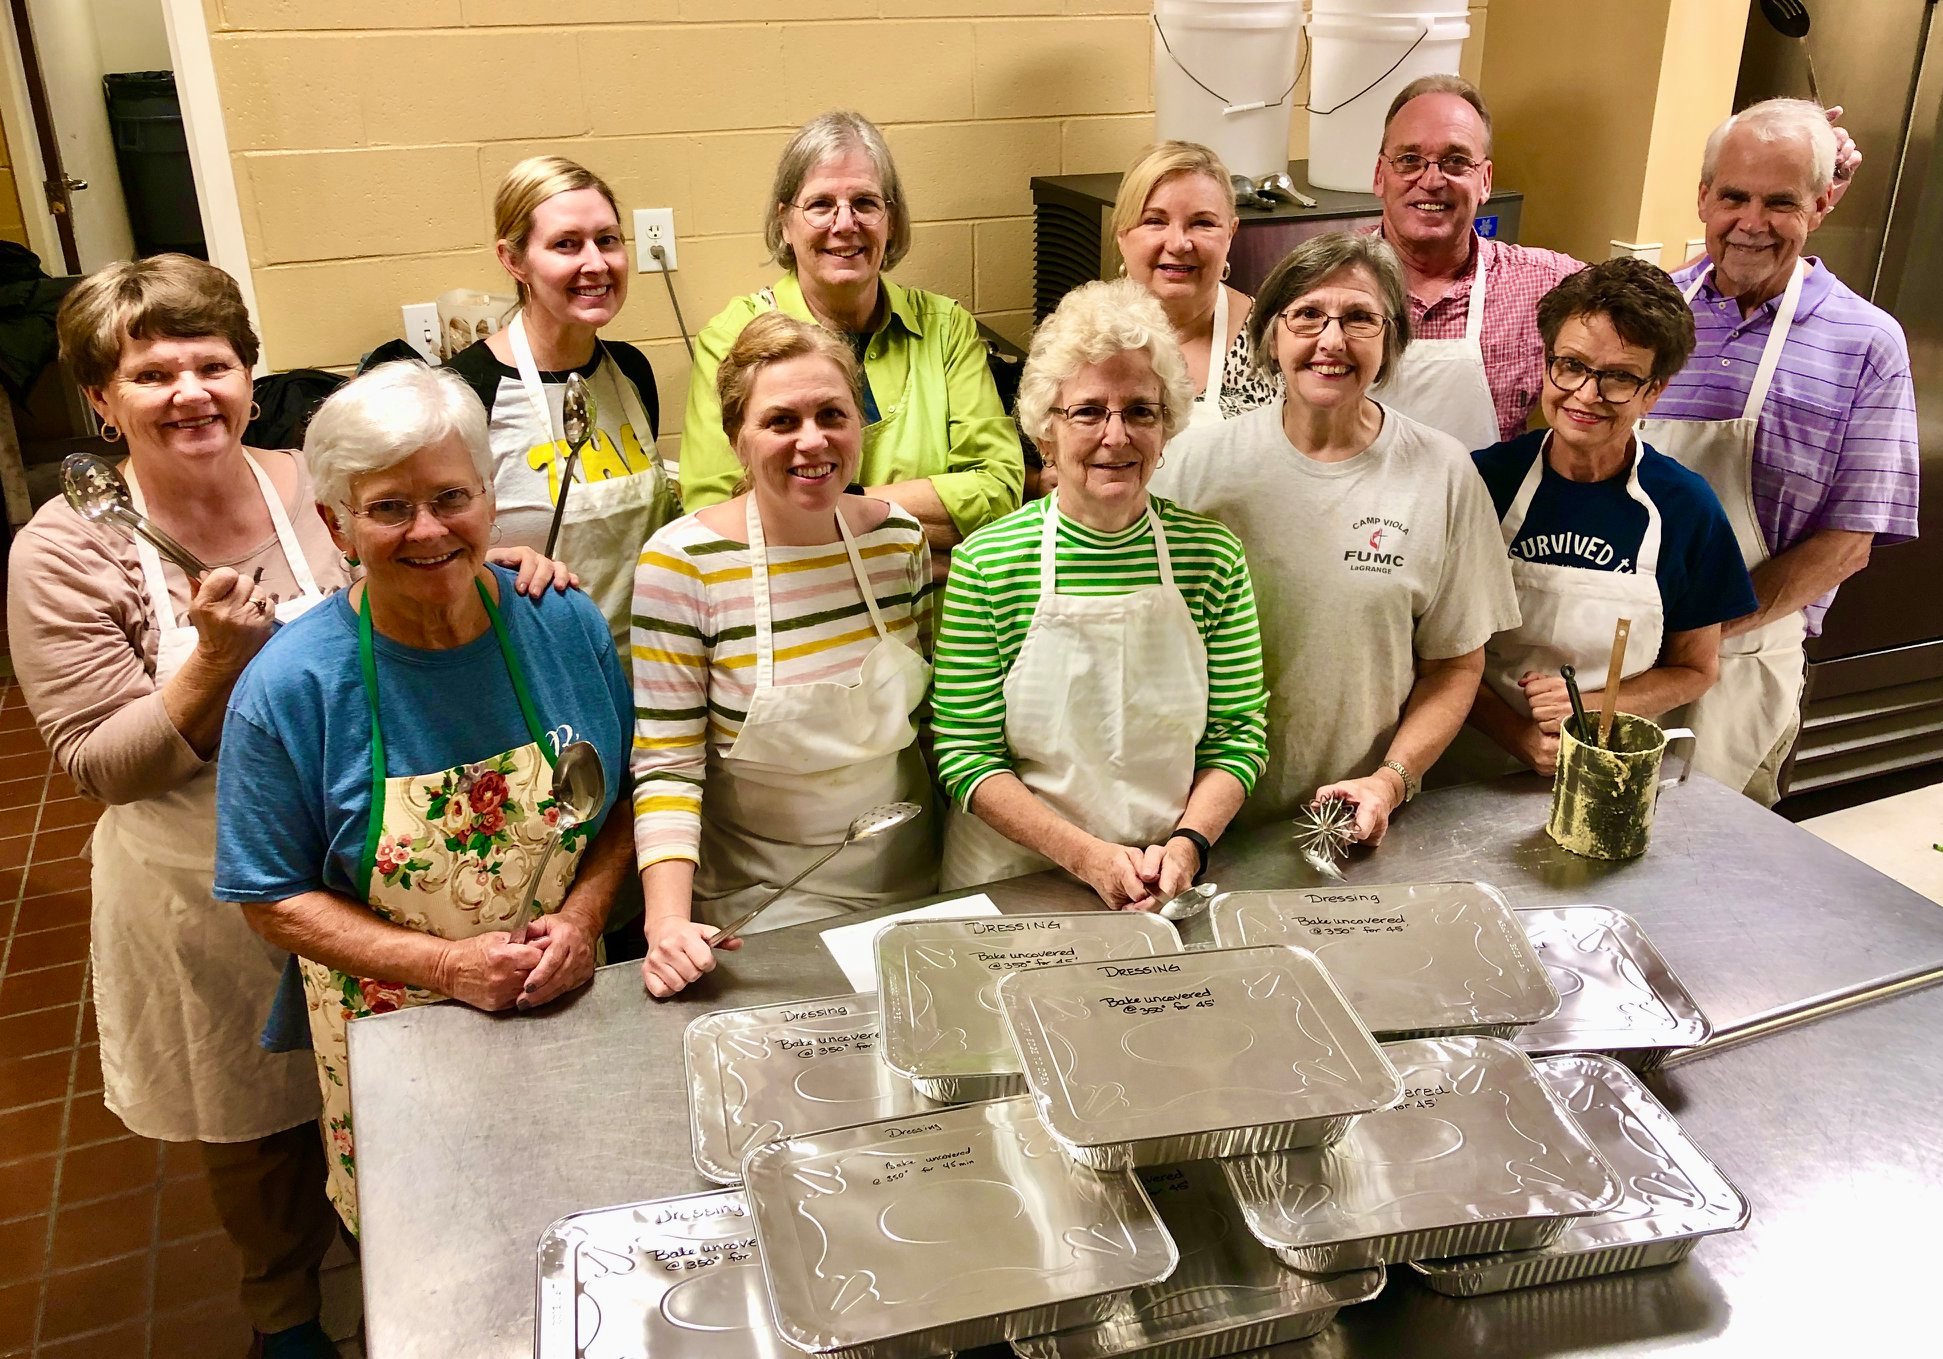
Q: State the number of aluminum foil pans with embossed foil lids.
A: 10